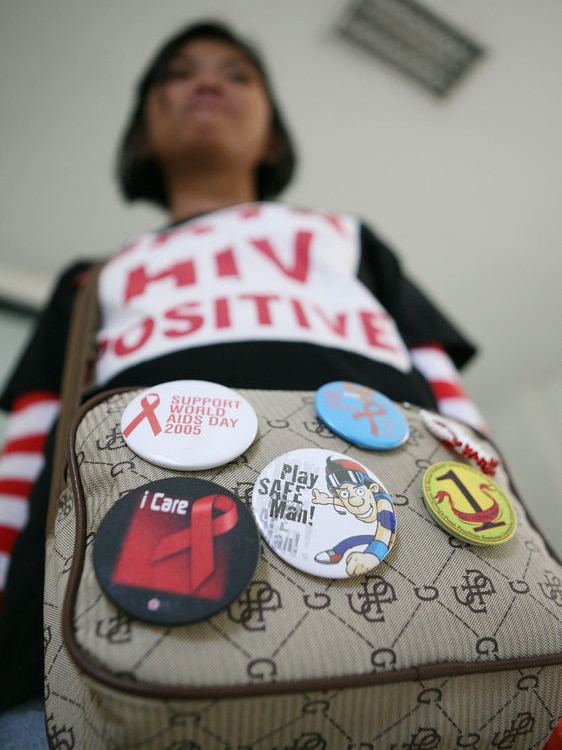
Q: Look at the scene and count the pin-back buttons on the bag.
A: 6